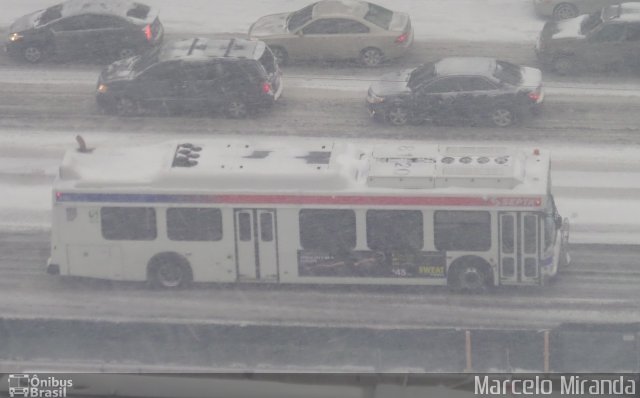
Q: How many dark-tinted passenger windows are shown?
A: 5